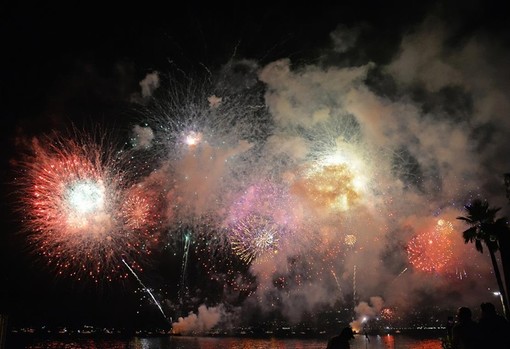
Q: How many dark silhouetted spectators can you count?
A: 3